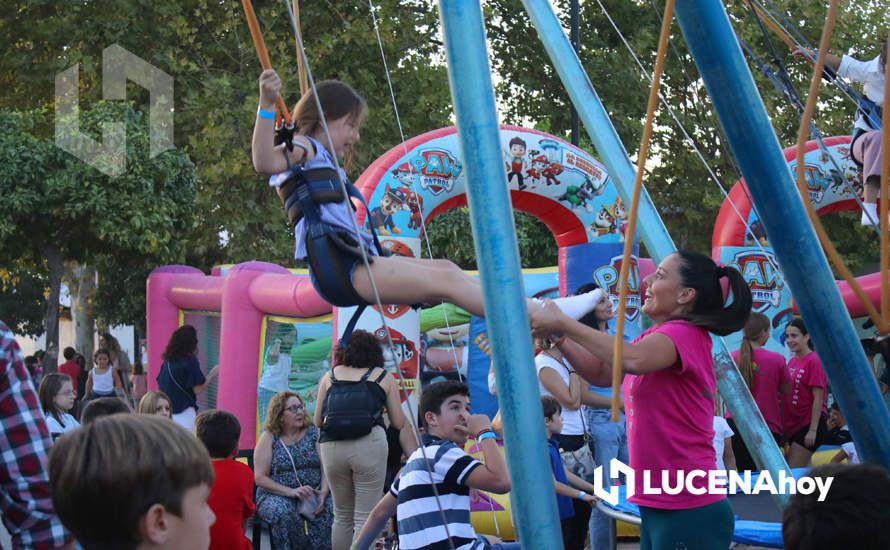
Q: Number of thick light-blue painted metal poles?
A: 3